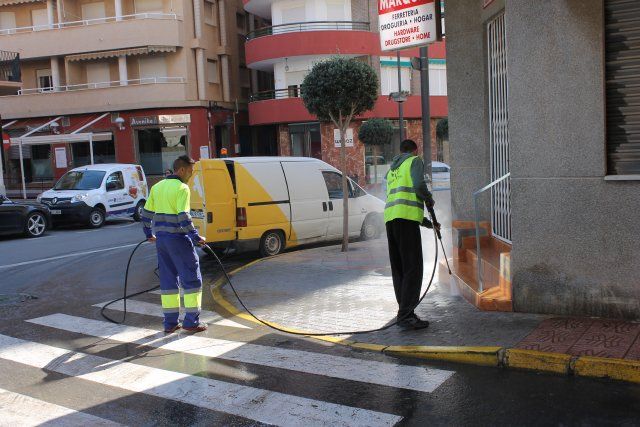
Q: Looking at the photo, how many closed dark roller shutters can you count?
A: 1